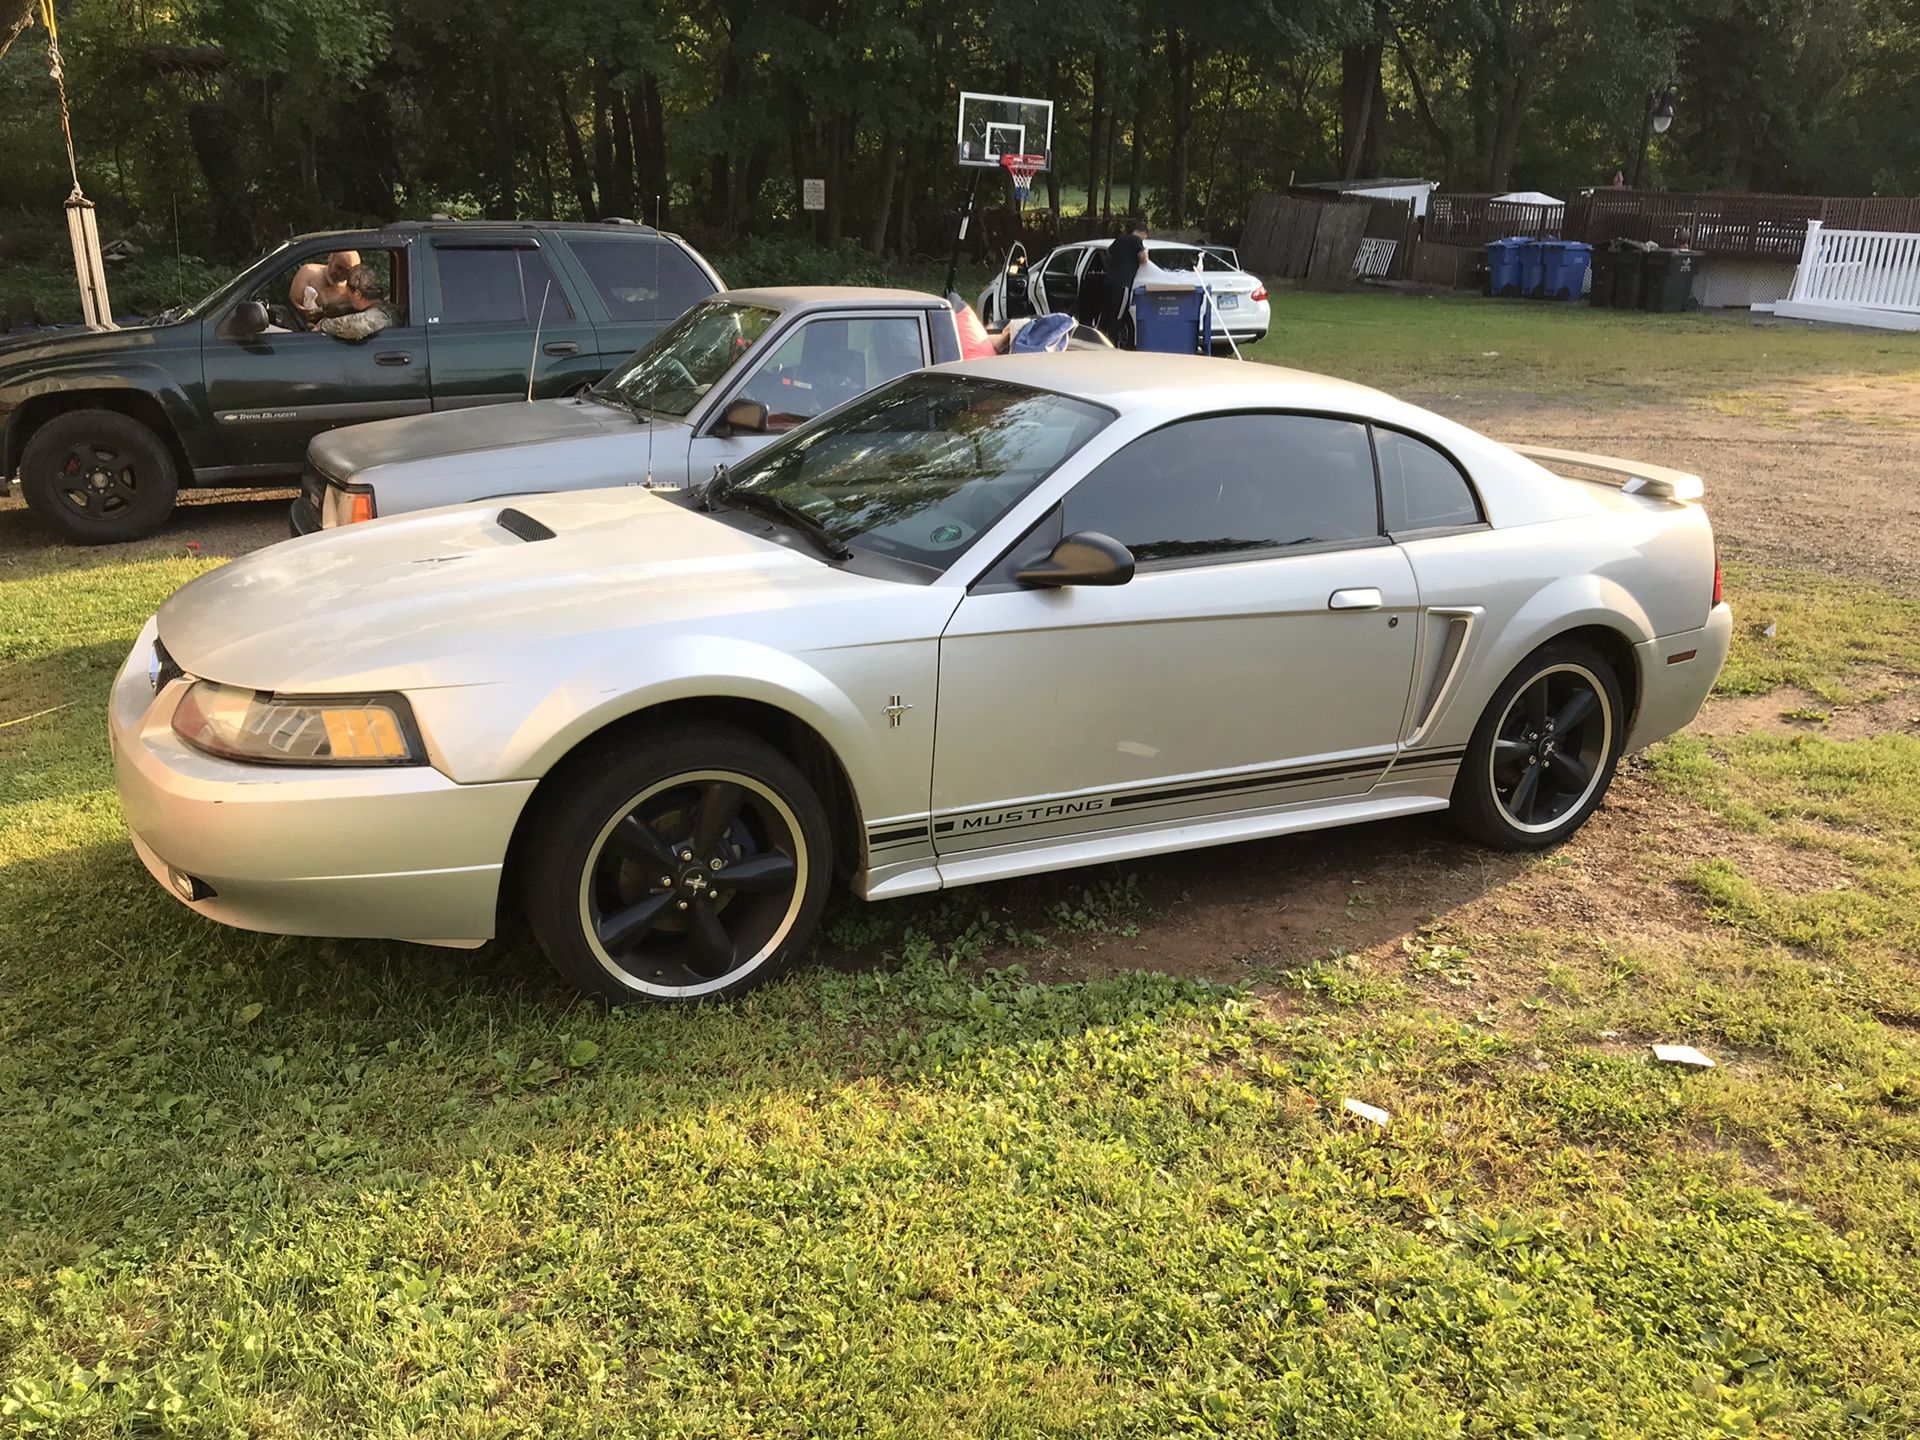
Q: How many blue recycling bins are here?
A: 4